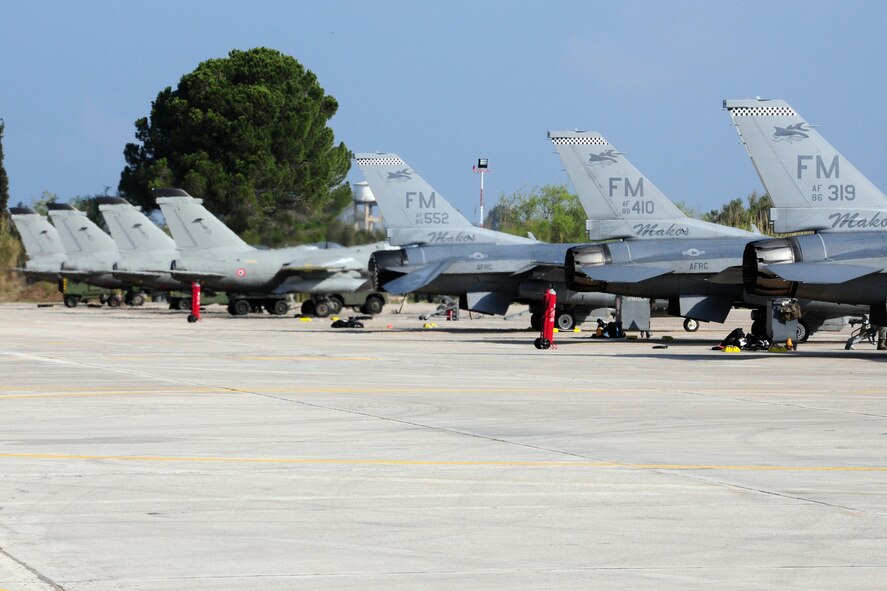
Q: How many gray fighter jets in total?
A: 7